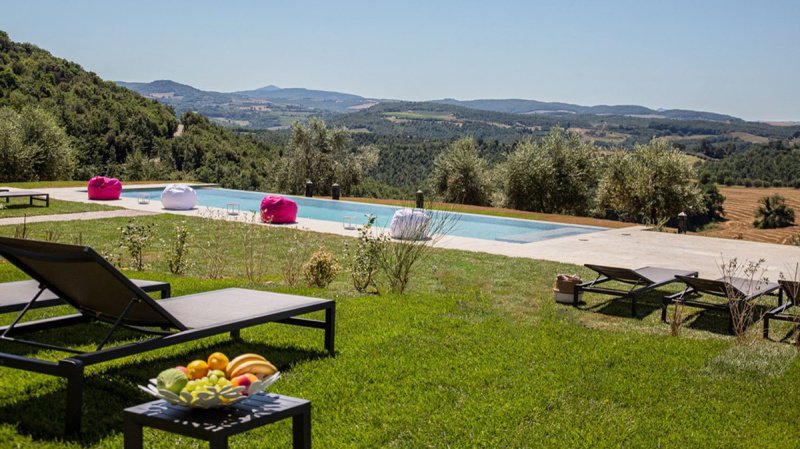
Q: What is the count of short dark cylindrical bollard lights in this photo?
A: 4